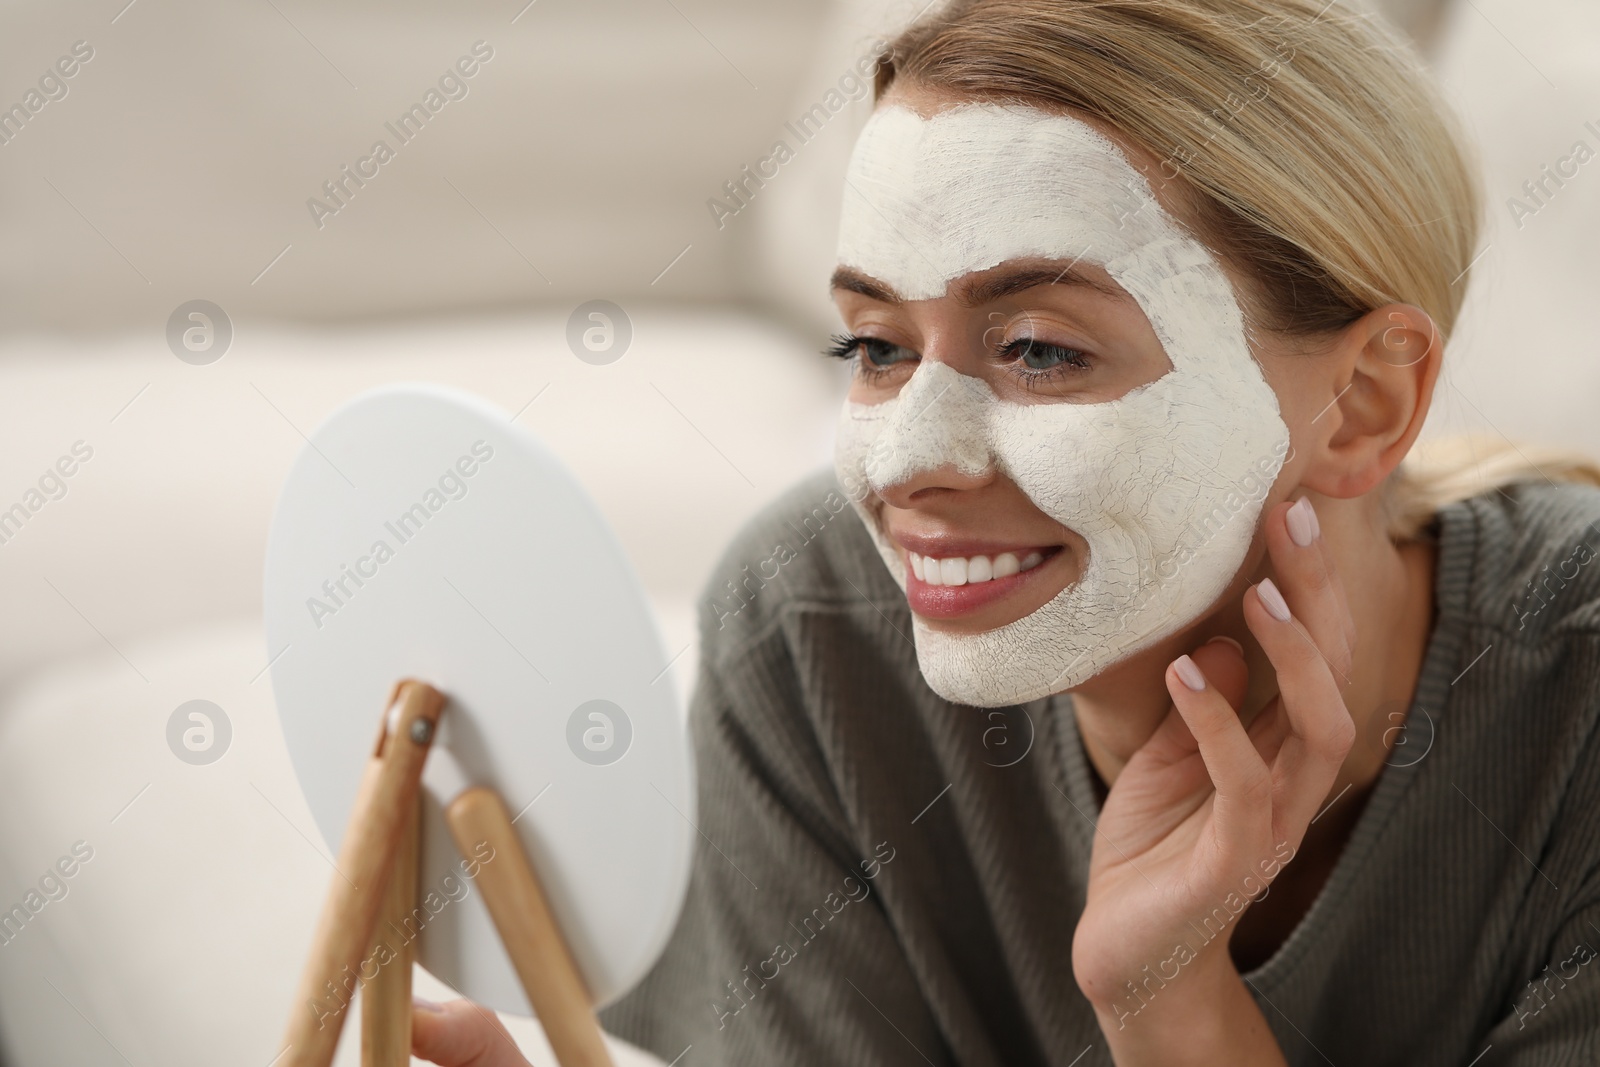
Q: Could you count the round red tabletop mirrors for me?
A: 0